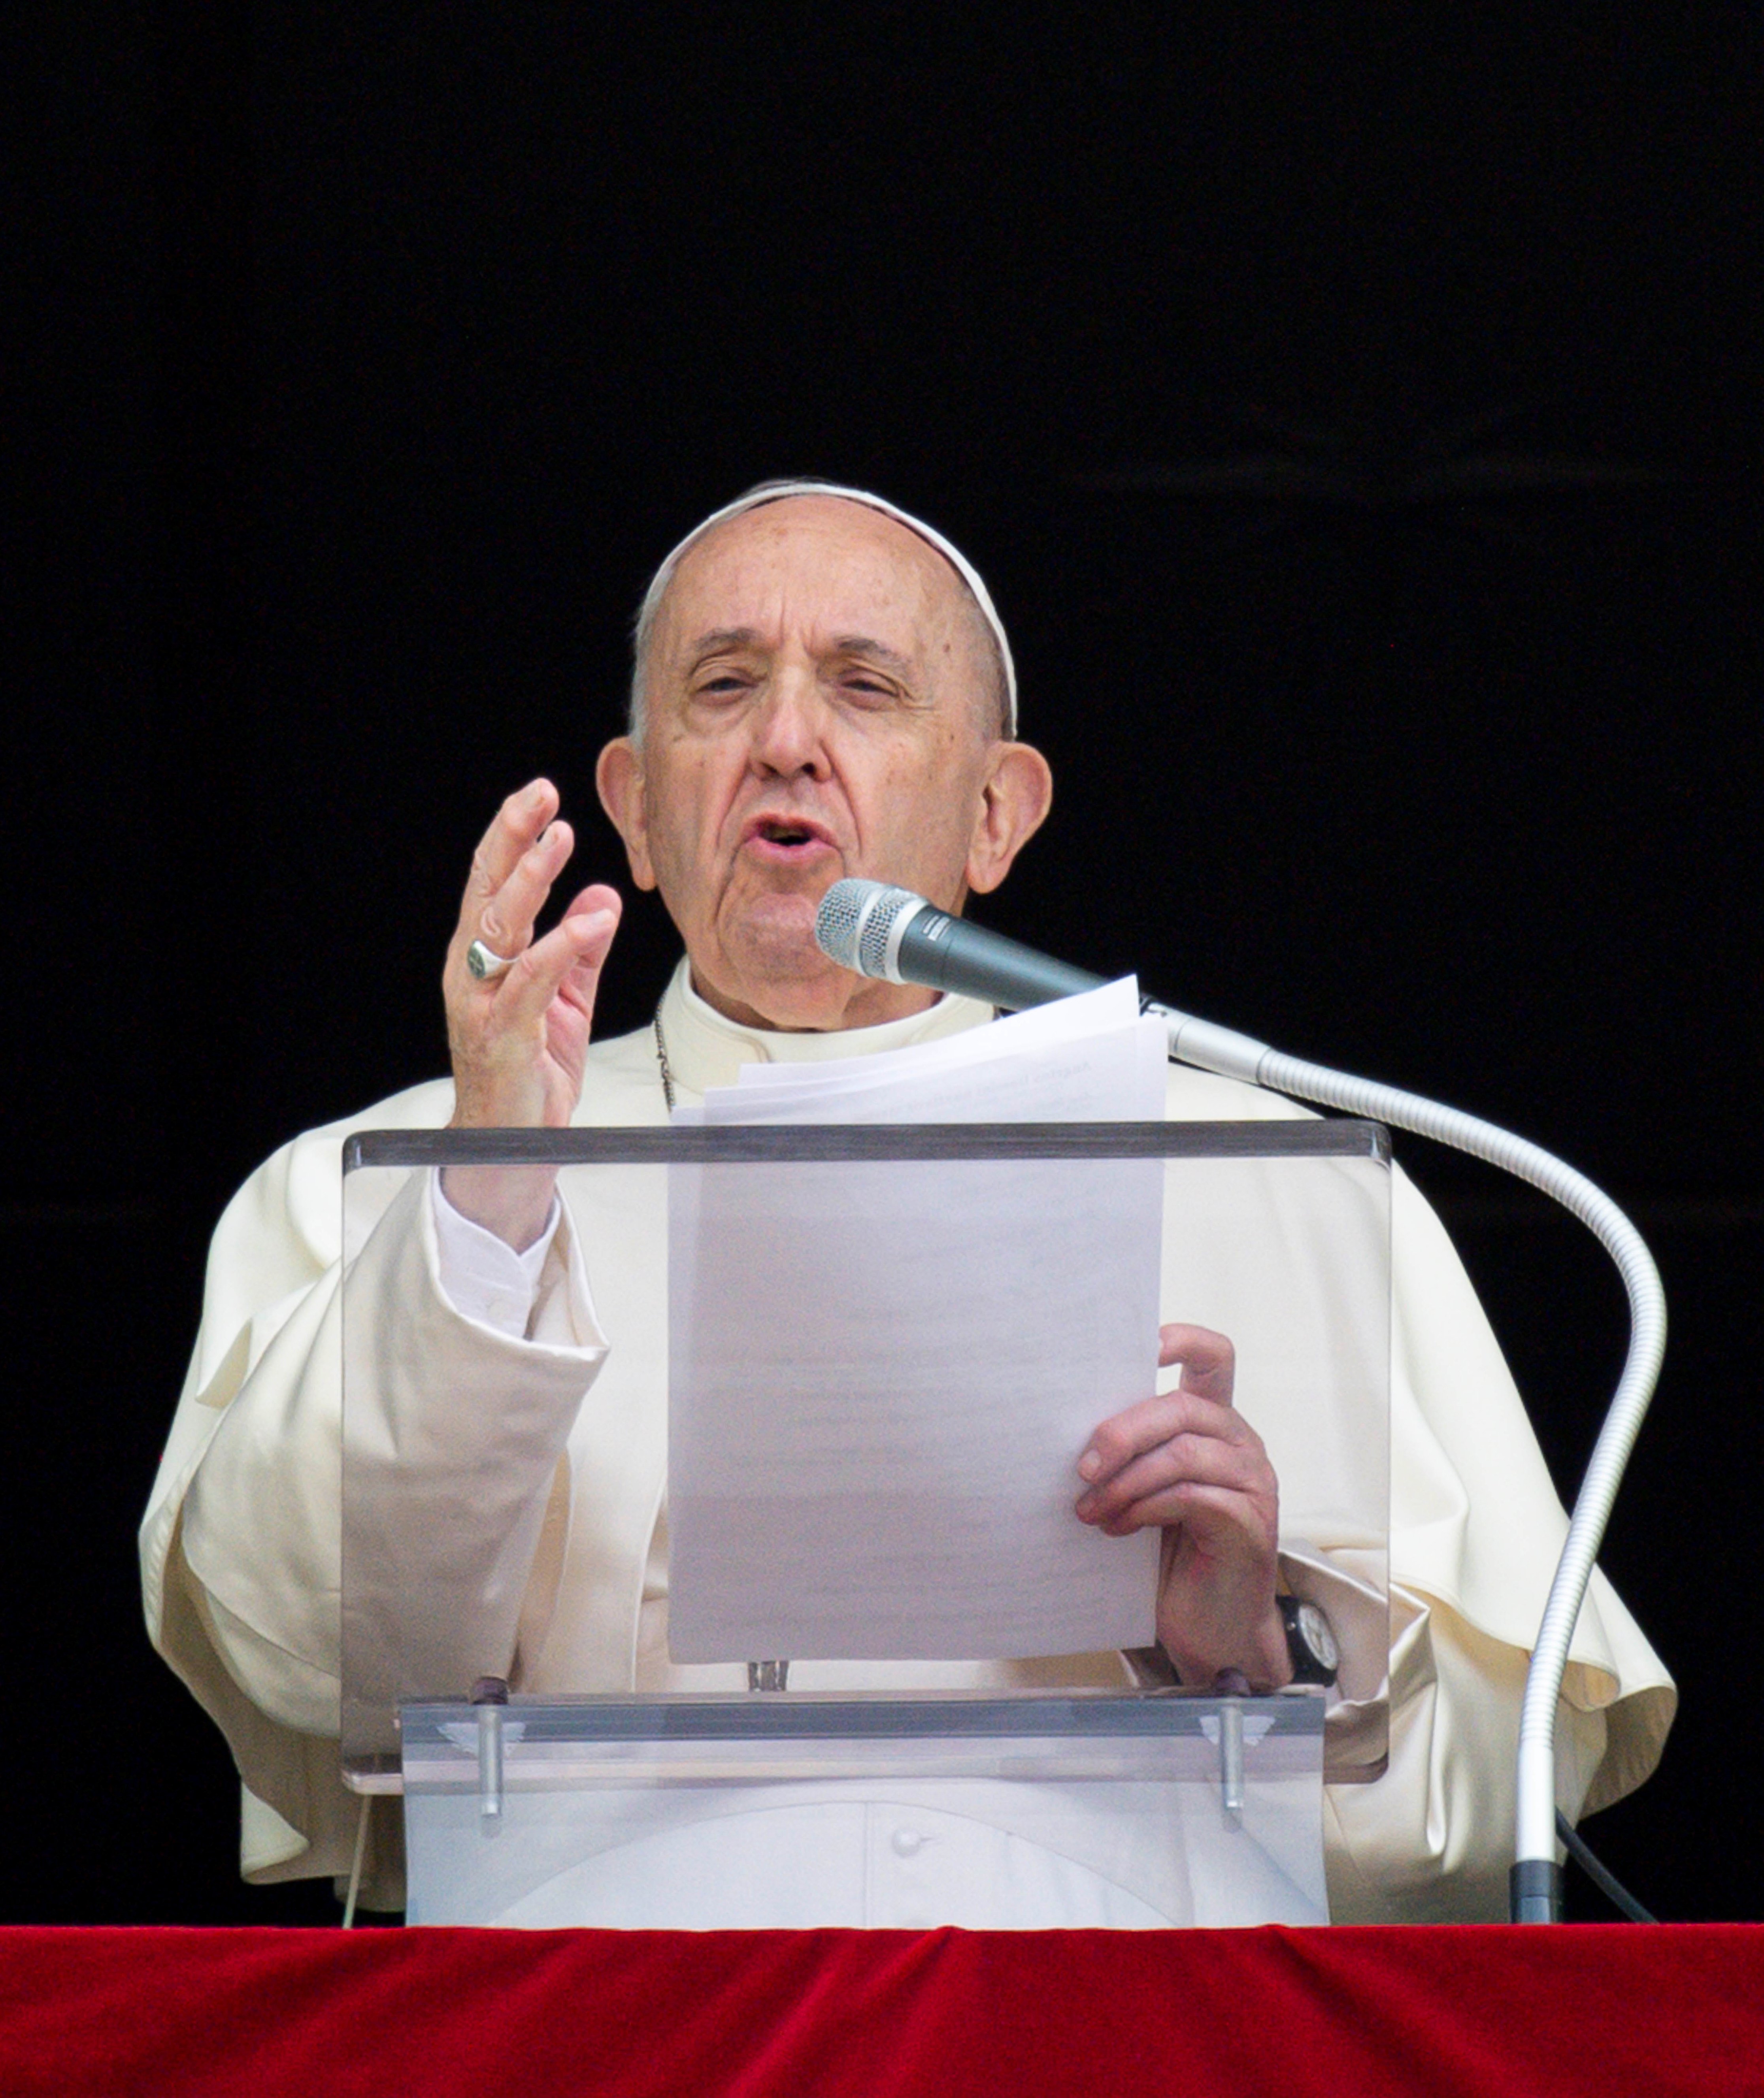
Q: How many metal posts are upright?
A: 2